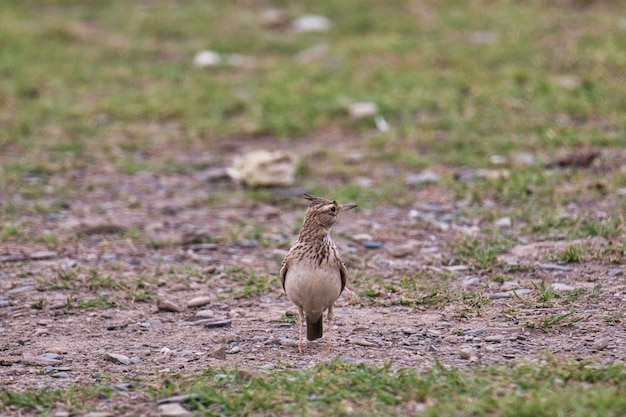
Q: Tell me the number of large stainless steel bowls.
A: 0